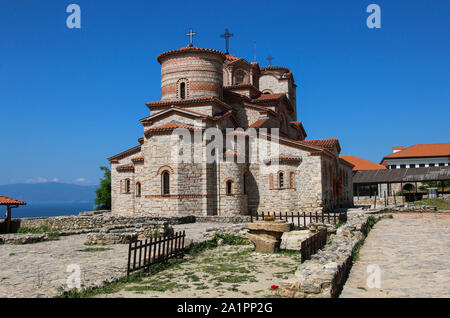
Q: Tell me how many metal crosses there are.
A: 3